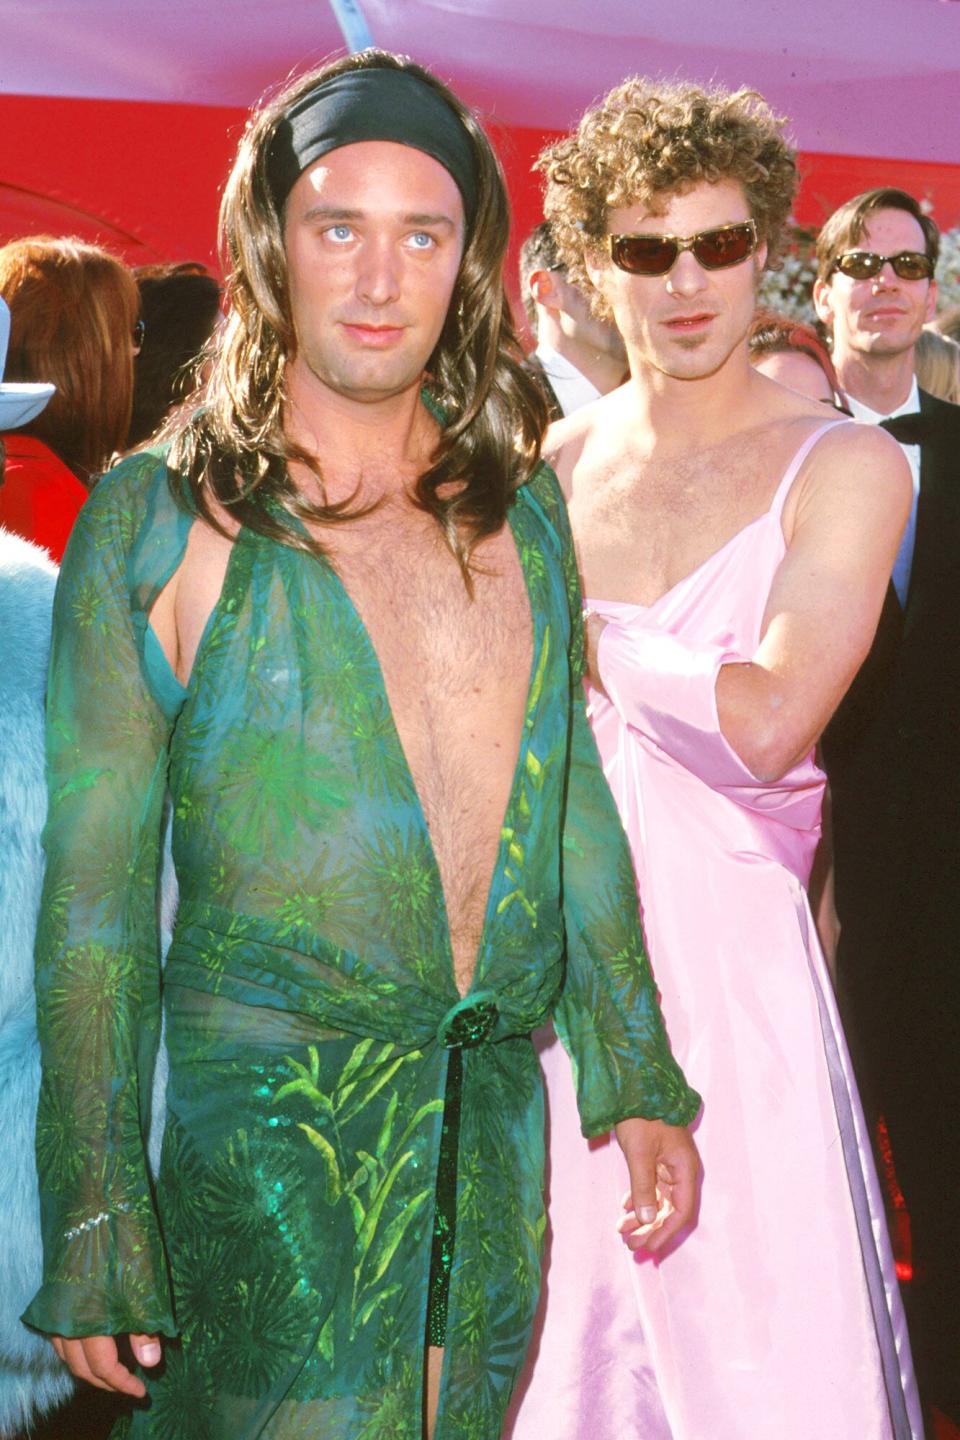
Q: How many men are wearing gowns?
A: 2